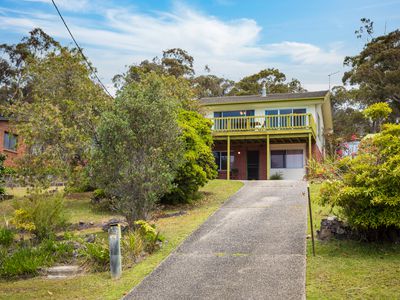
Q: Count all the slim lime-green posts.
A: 3